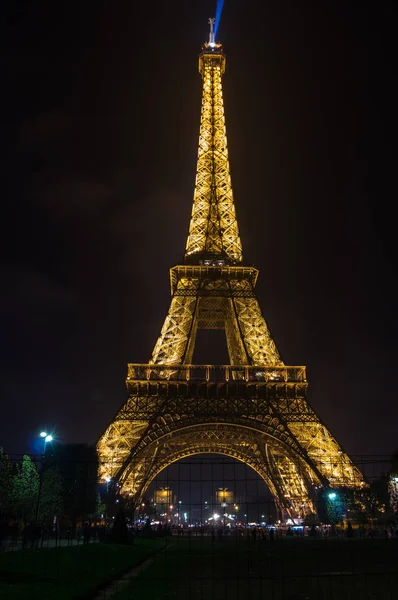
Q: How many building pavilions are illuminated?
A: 2